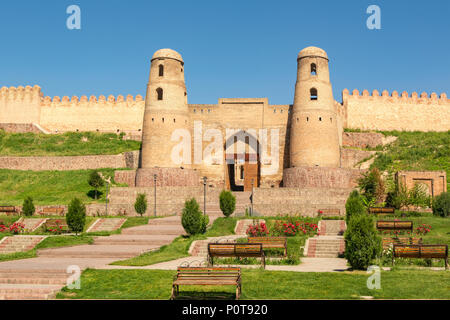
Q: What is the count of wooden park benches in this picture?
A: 11